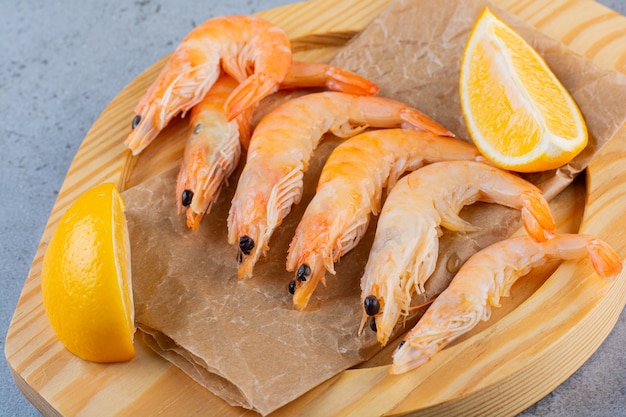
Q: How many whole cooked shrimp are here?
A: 6